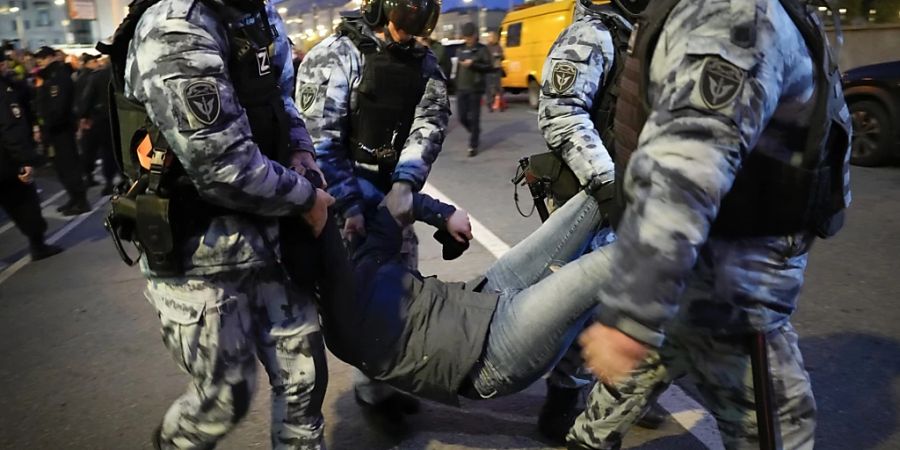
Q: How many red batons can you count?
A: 1